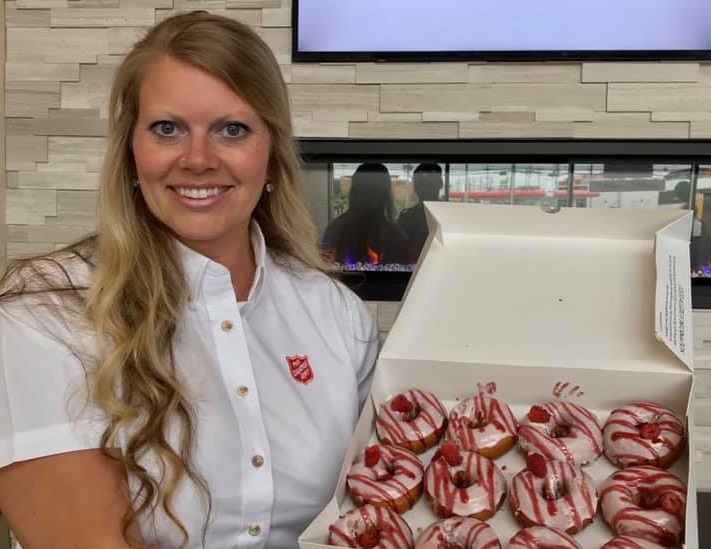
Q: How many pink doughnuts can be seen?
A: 12